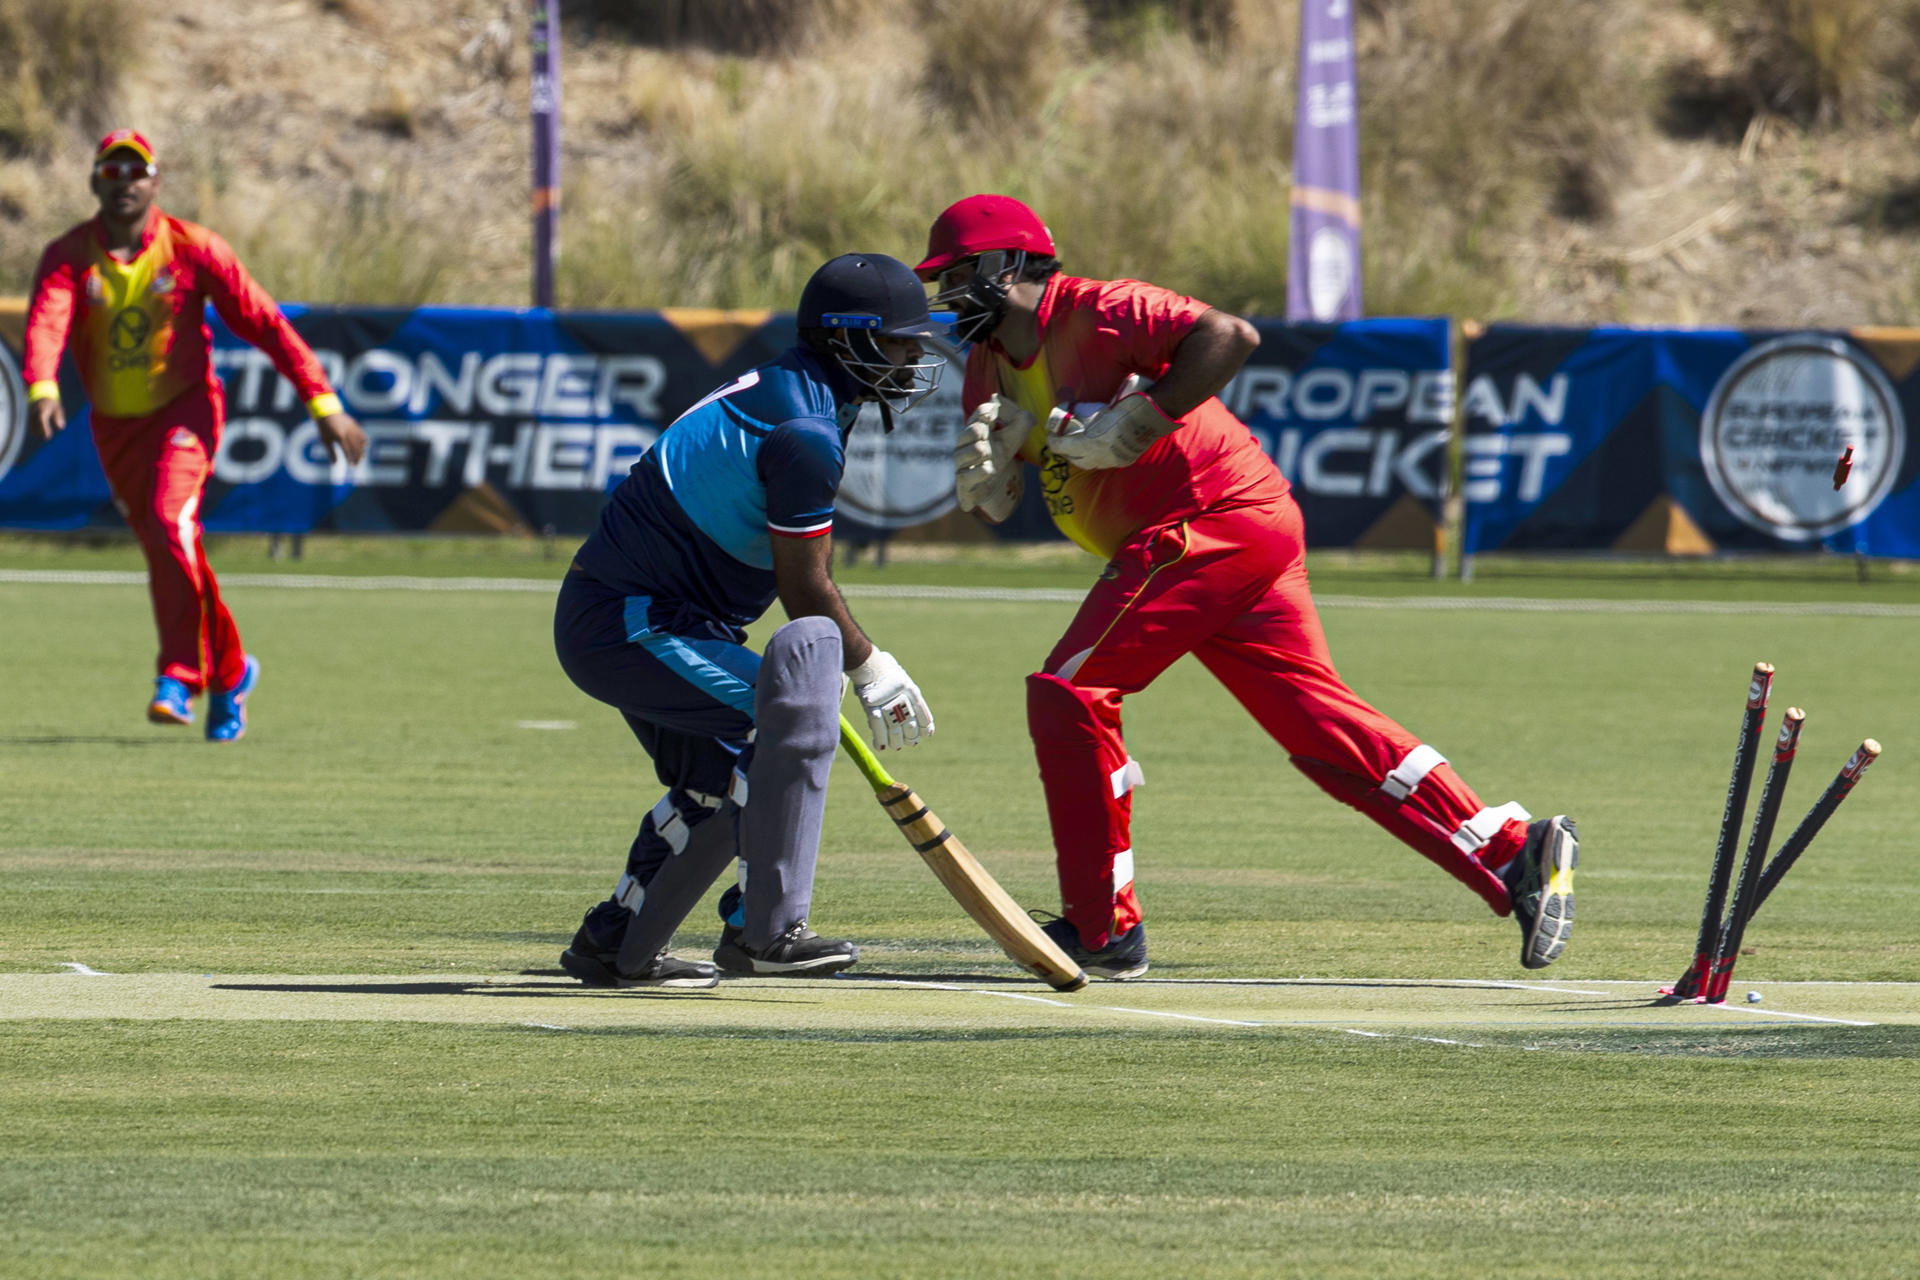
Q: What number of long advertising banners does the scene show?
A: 2